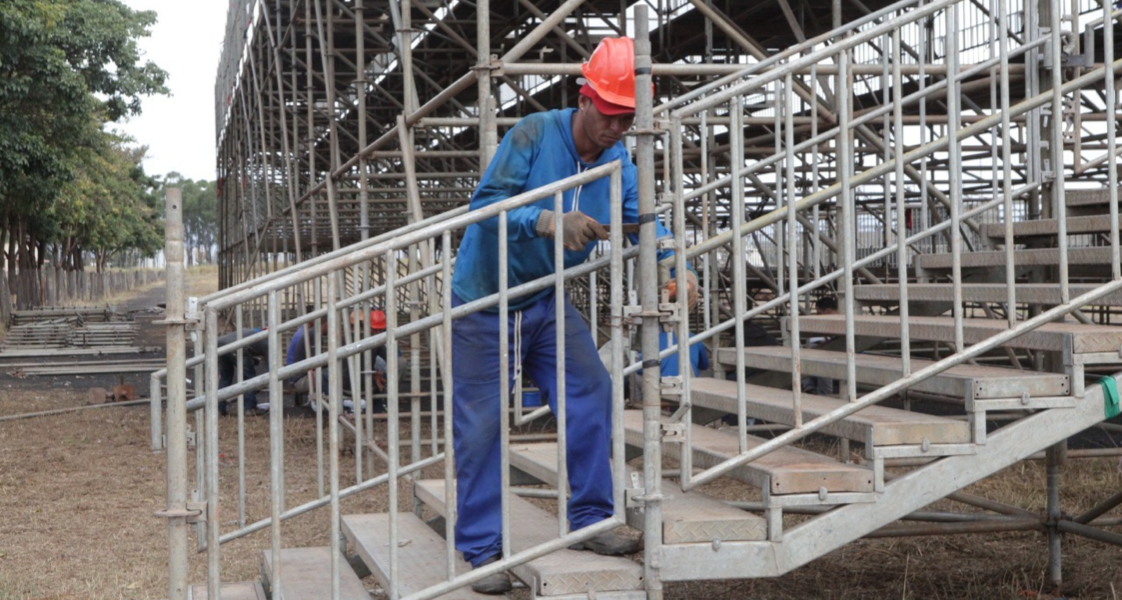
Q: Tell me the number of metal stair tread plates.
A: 13